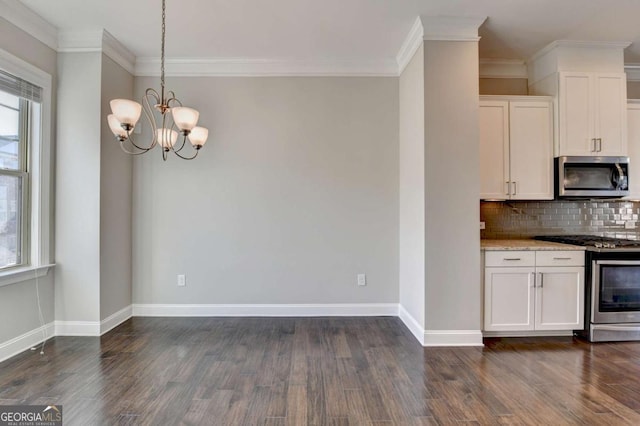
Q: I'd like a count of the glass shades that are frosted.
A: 5